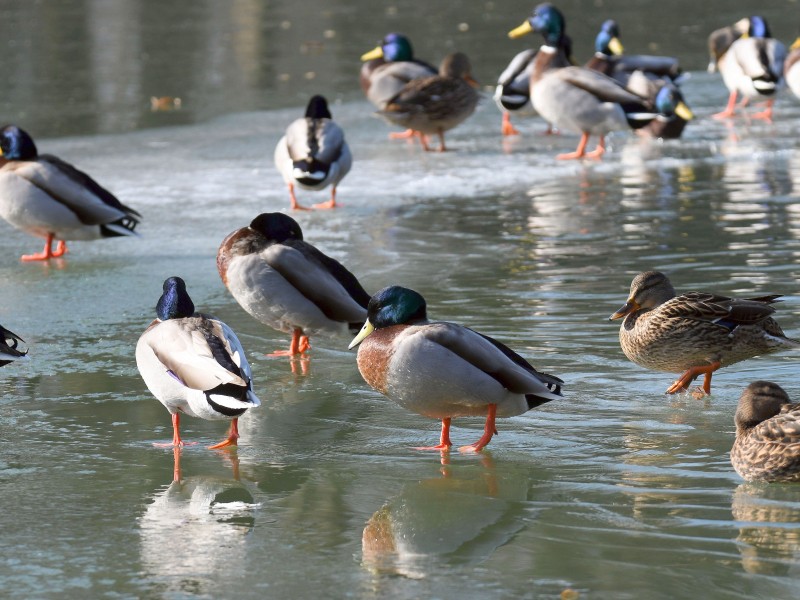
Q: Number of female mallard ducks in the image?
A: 3